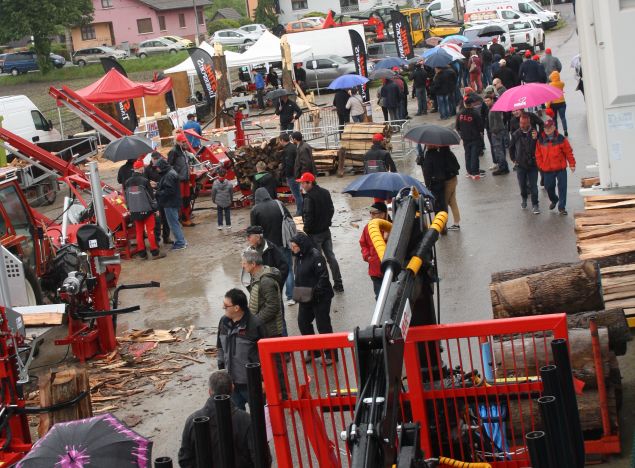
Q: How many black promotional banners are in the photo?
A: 4